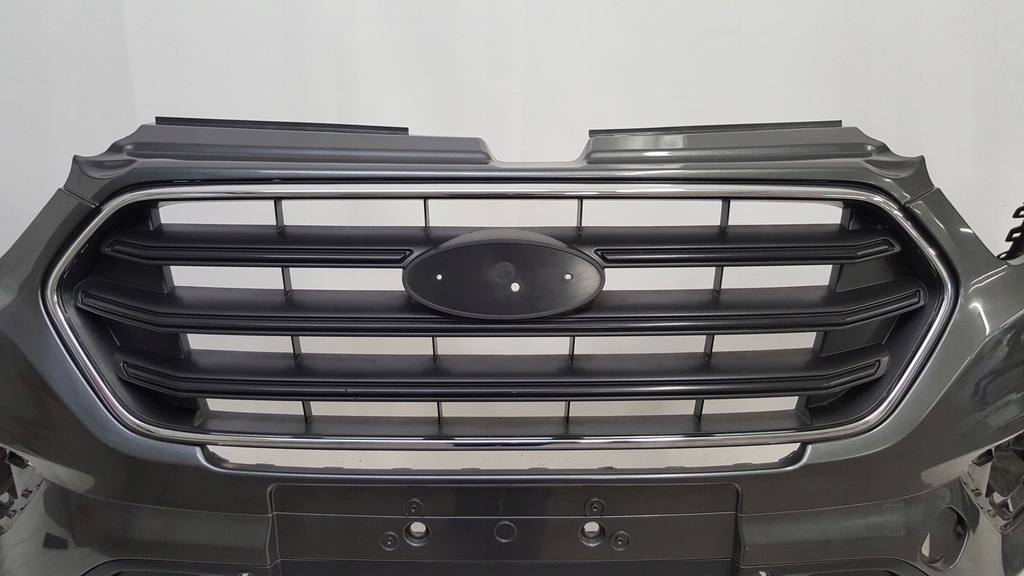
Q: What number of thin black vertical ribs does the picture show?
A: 14